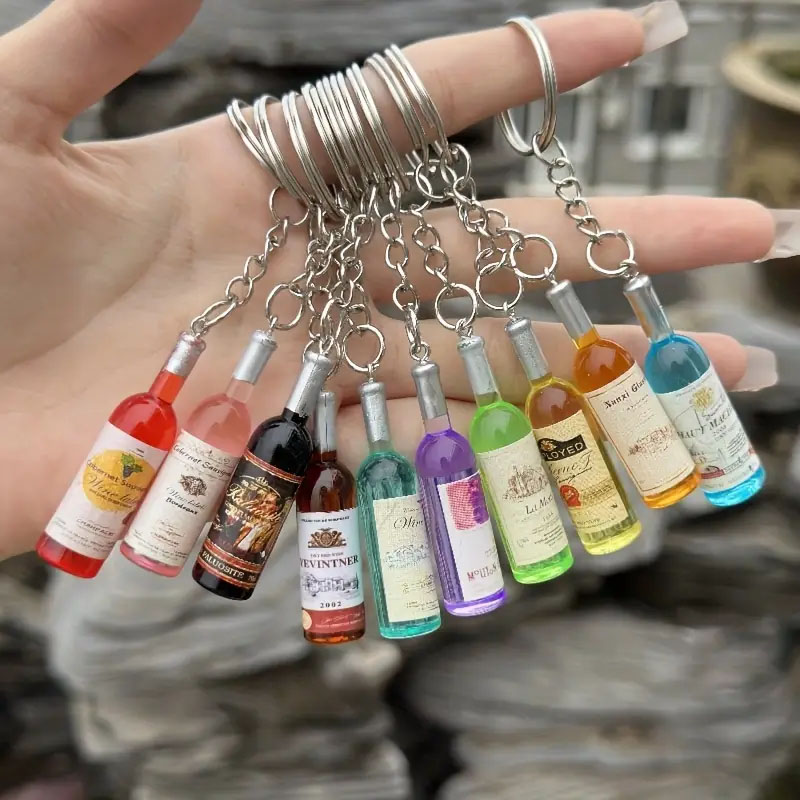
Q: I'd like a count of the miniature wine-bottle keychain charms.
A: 10